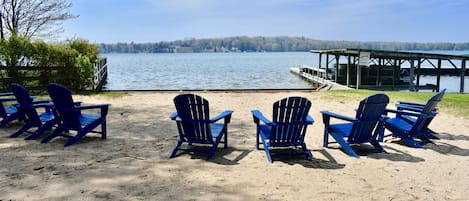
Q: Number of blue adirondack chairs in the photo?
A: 8